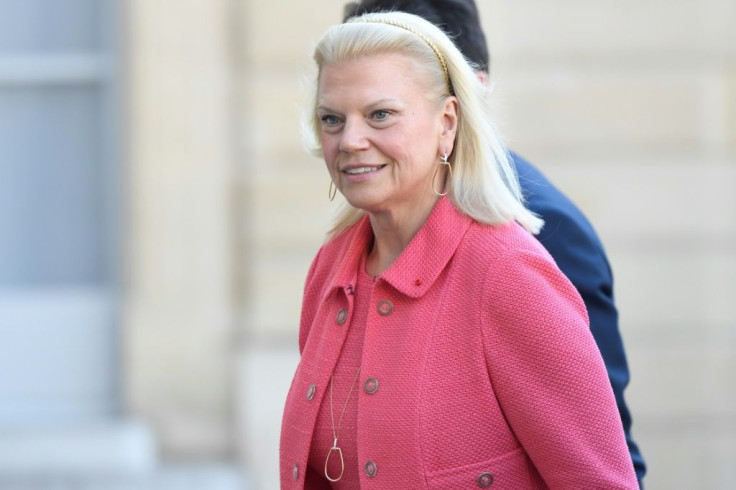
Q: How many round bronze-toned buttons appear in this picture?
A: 7